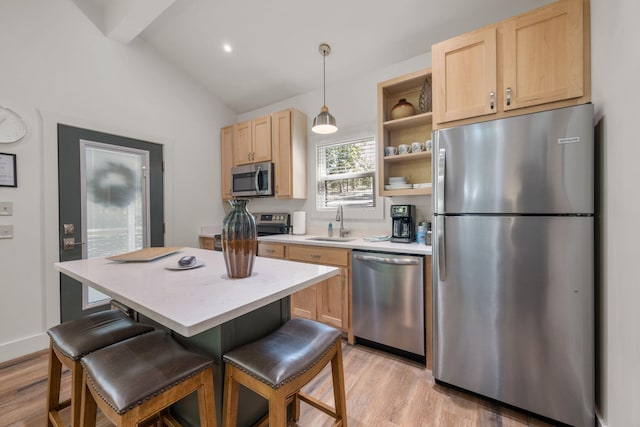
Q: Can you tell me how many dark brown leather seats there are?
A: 3